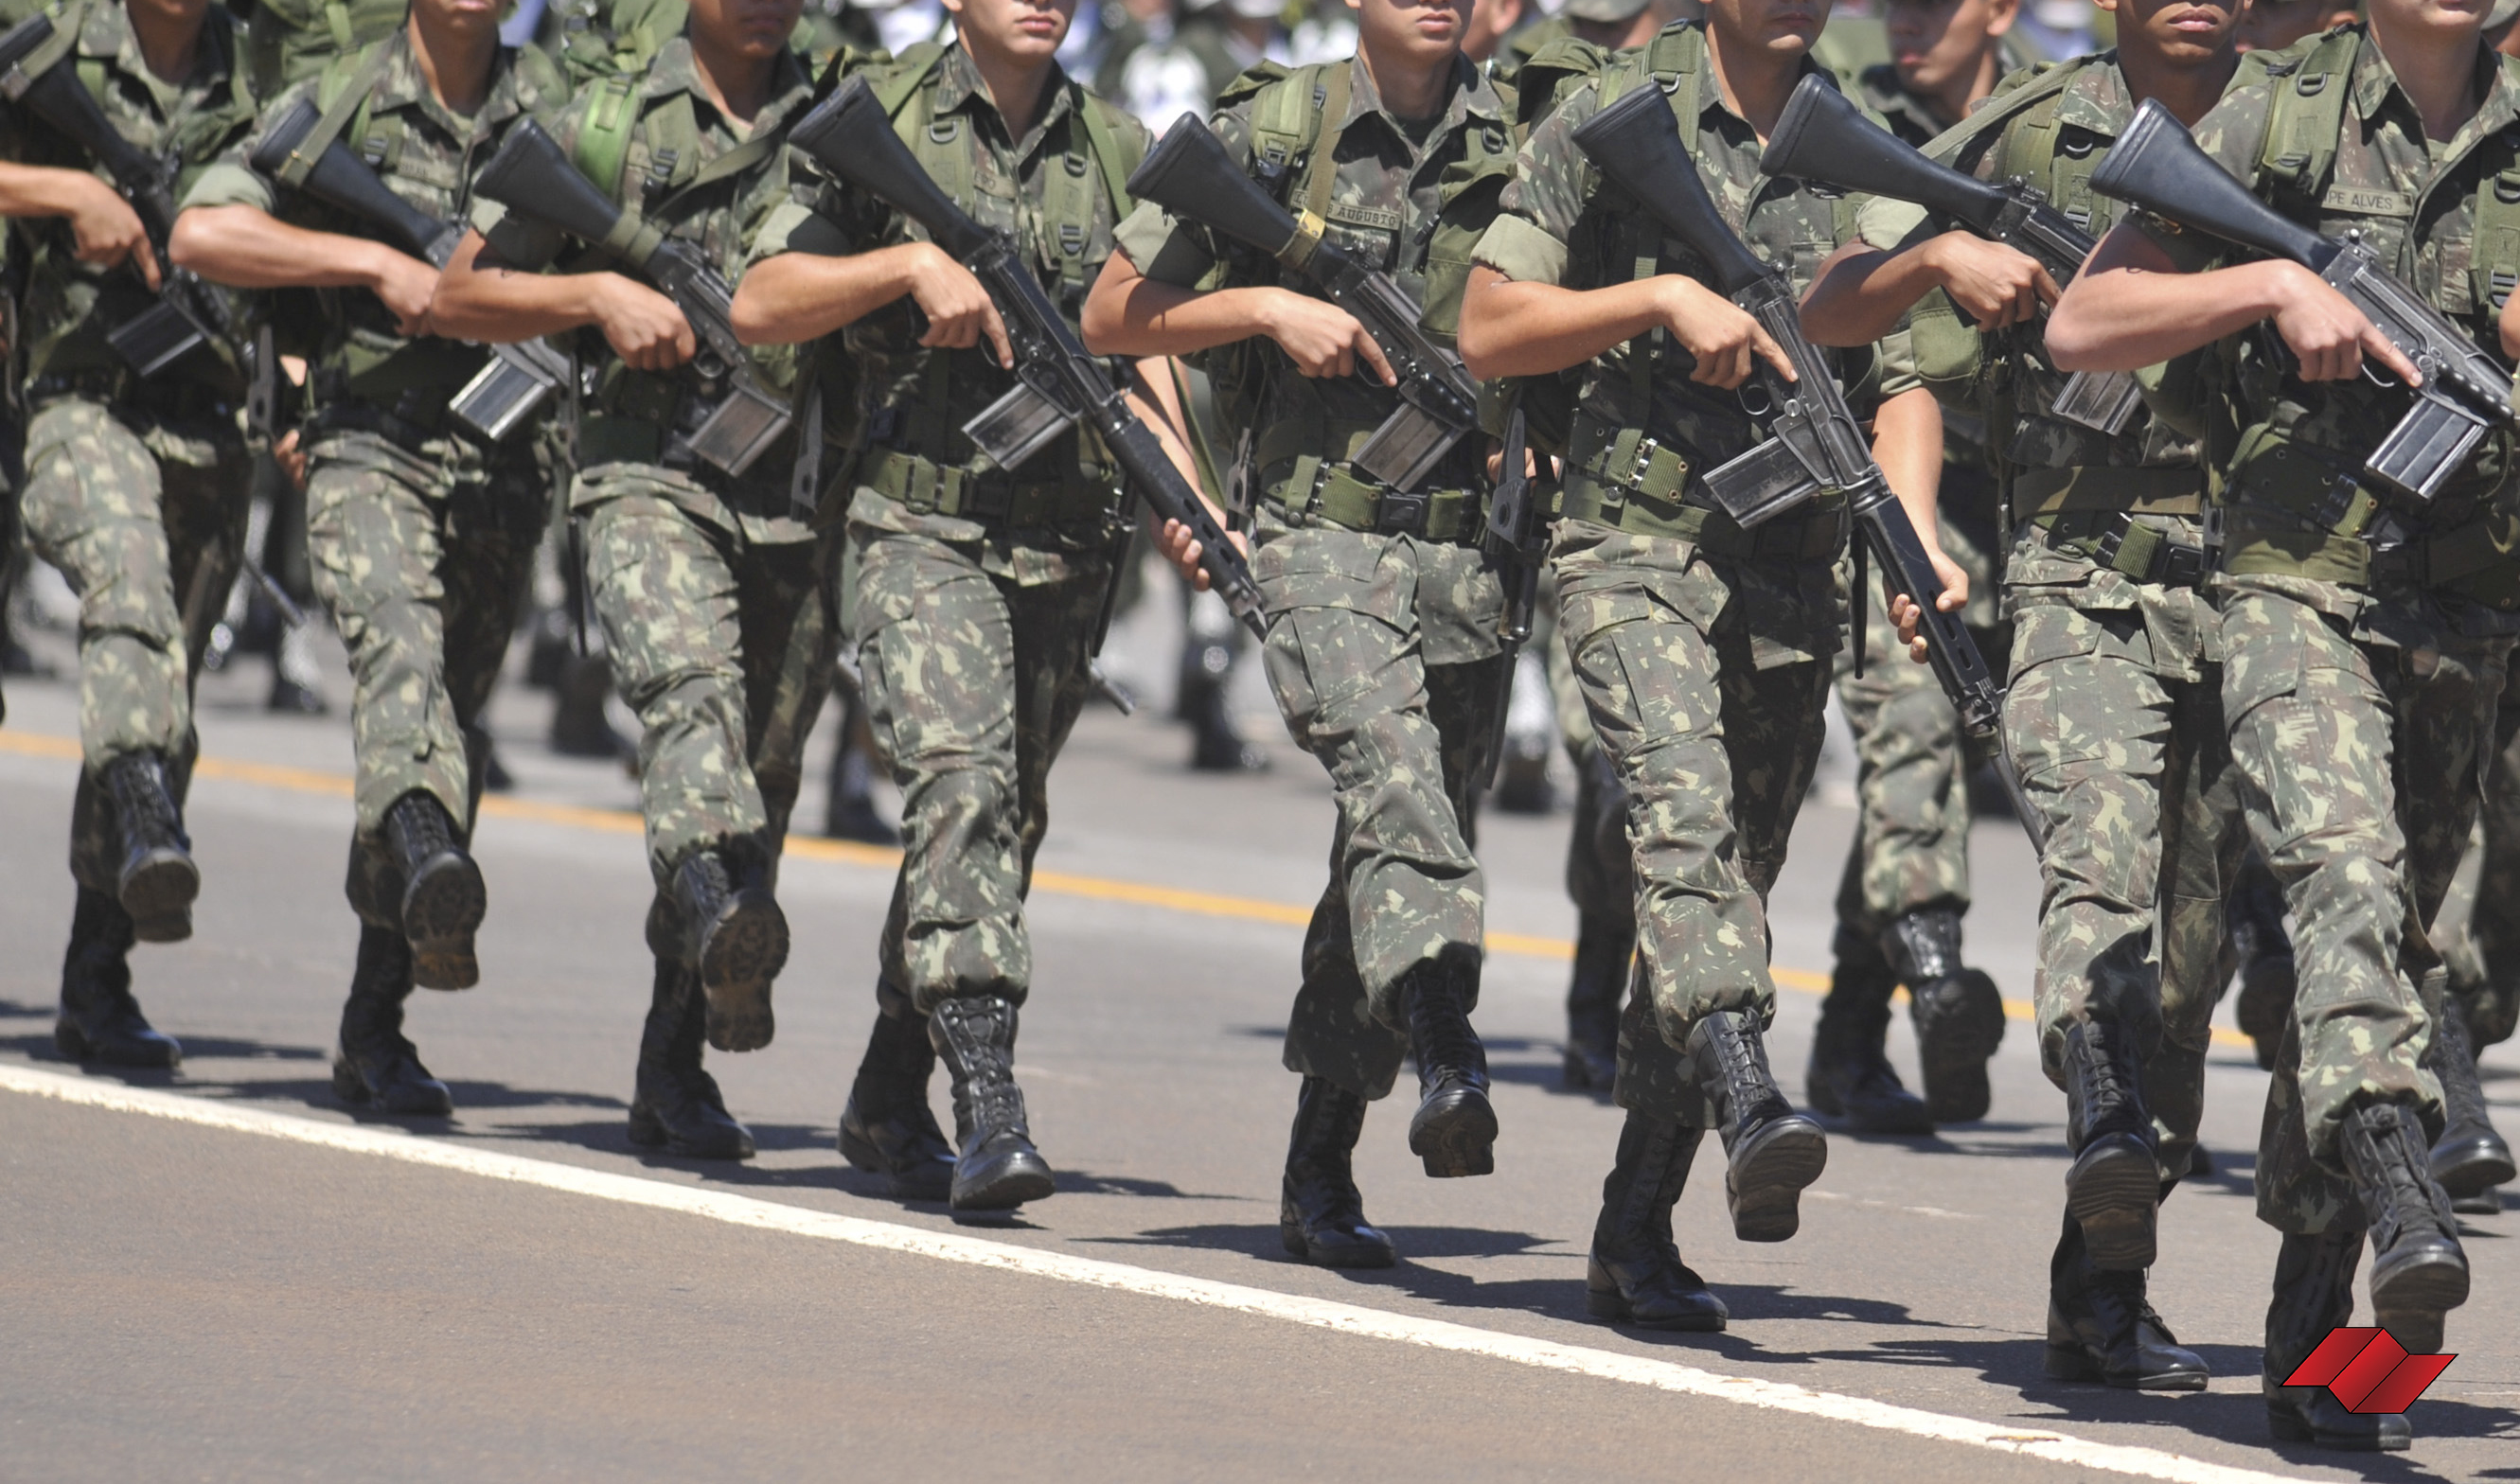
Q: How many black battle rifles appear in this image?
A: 8